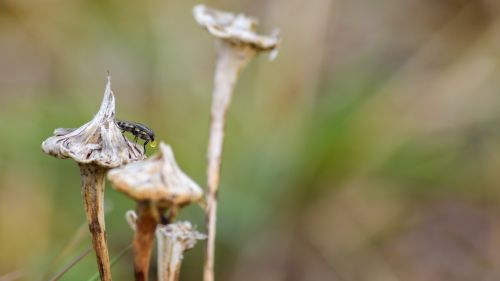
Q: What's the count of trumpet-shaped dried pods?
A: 4